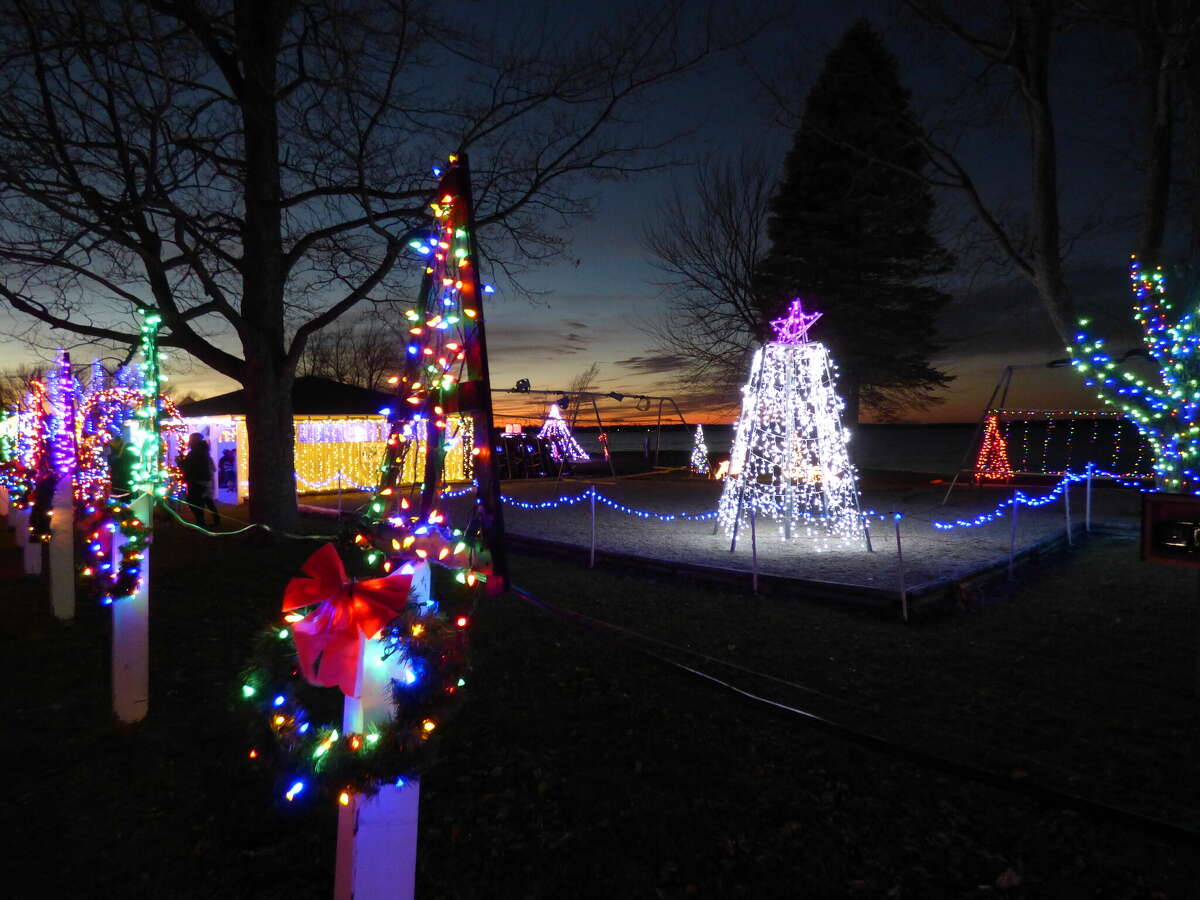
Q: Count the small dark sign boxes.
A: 1